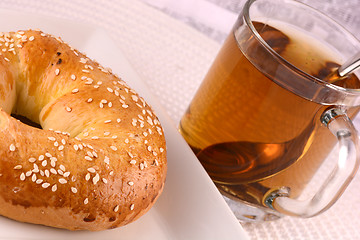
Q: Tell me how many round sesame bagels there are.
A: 1